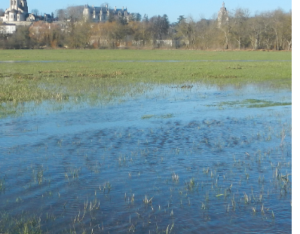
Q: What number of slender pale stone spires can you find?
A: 1